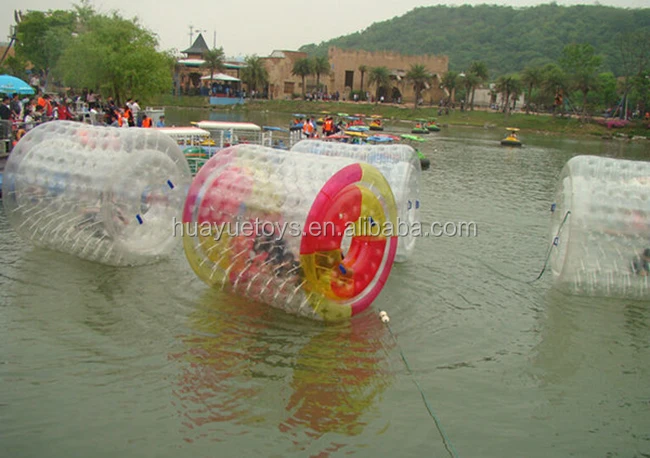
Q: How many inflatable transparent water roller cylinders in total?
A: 4